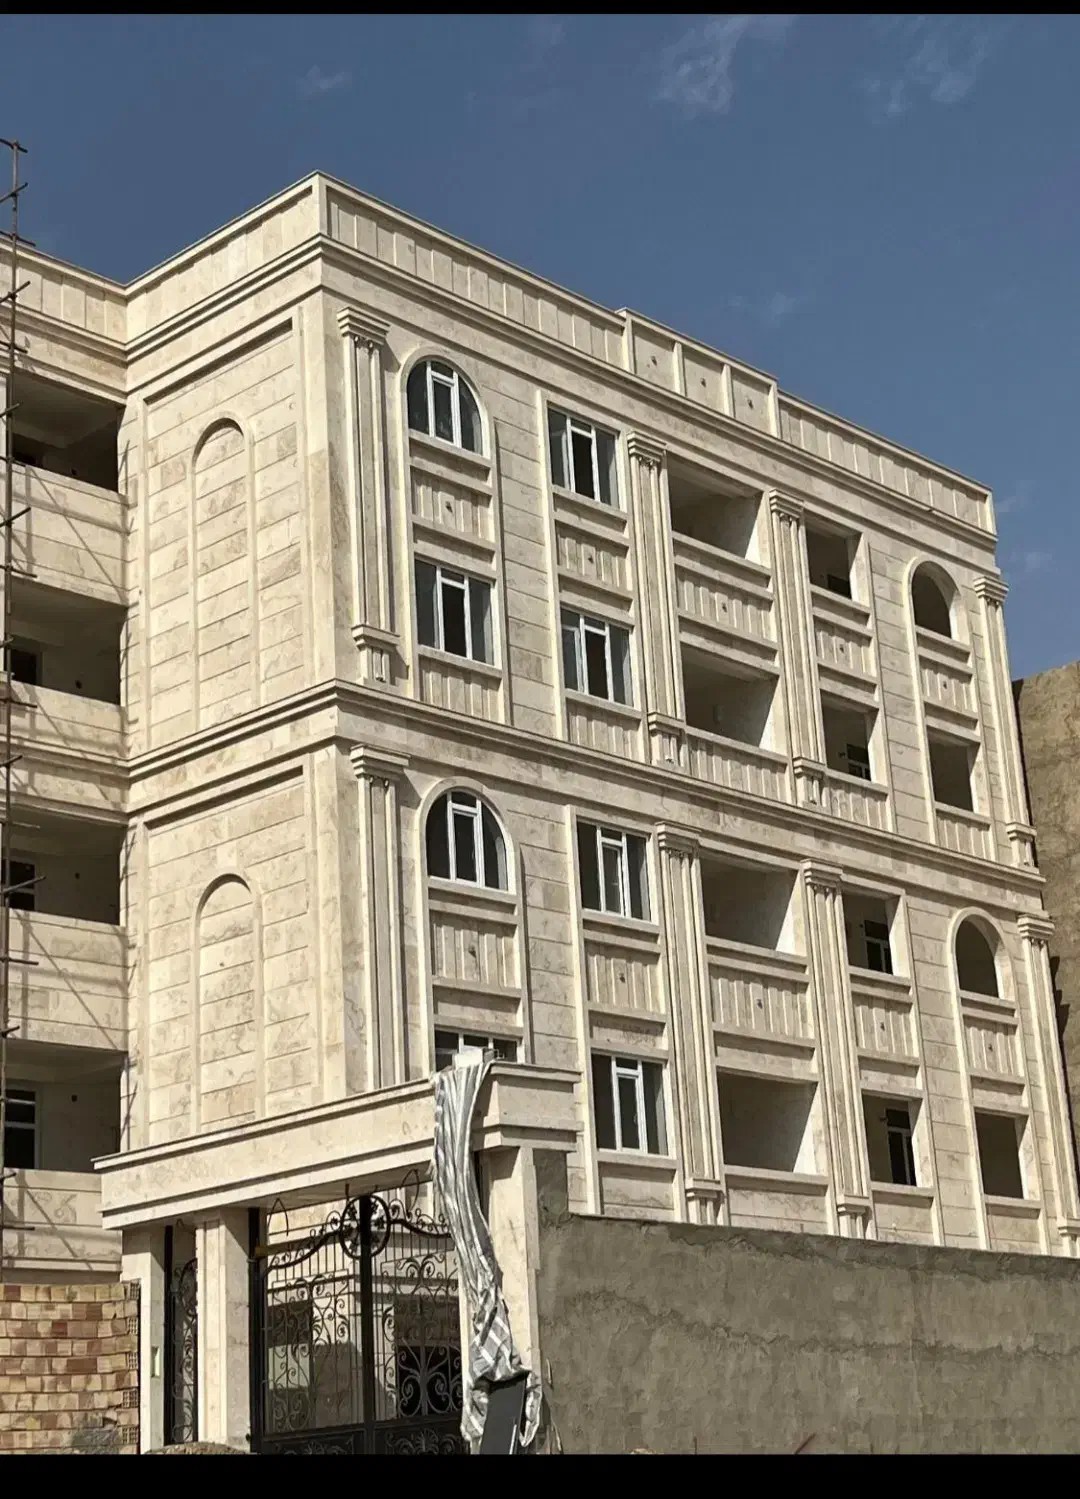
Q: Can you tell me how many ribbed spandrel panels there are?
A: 15